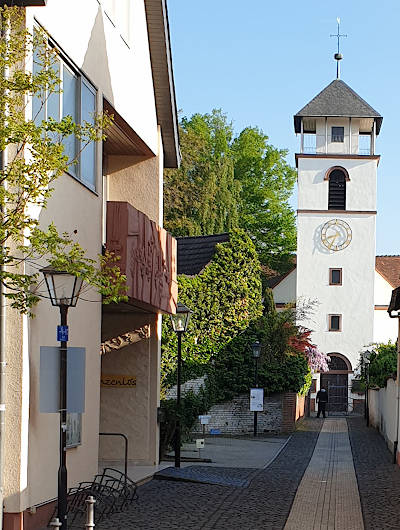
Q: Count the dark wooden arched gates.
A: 1